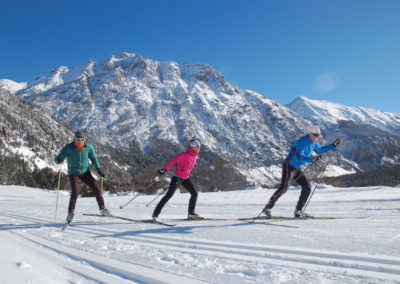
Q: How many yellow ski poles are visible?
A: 2